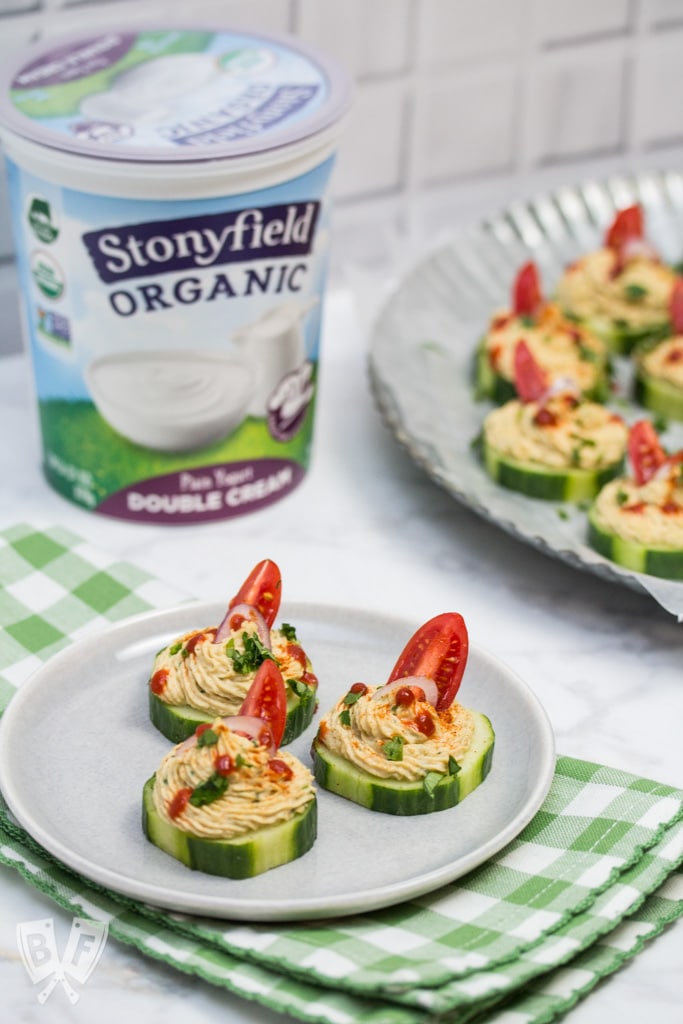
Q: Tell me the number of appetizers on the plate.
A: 3